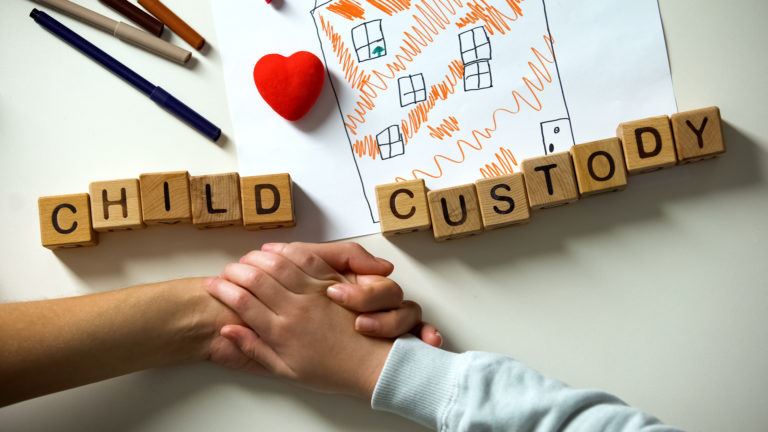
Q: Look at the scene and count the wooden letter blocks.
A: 12